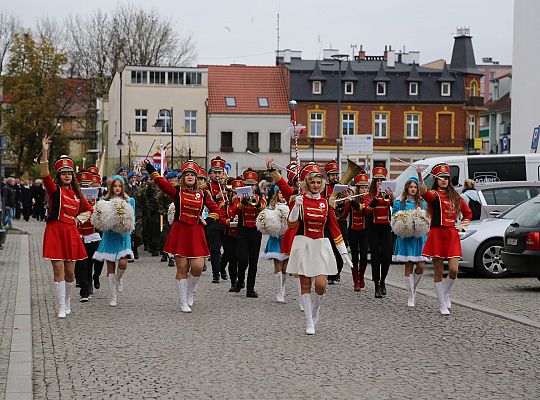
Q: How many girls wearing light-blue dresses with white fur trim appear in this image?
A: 3